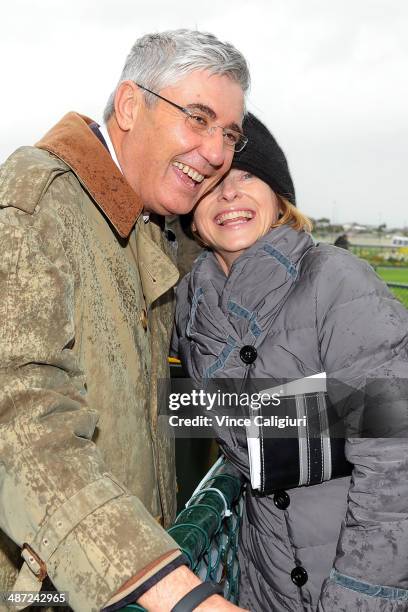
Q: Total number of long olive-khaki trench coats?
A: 1